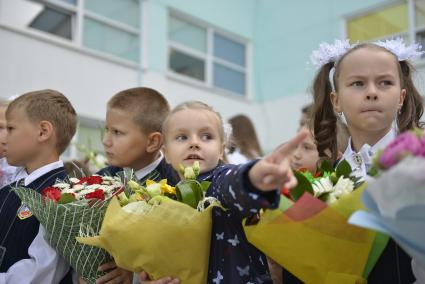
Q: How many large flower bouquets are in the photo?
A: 4